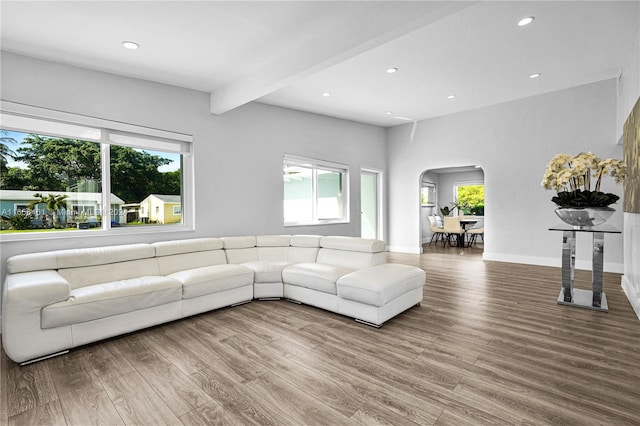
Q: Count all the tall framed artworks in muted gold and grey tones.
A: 1